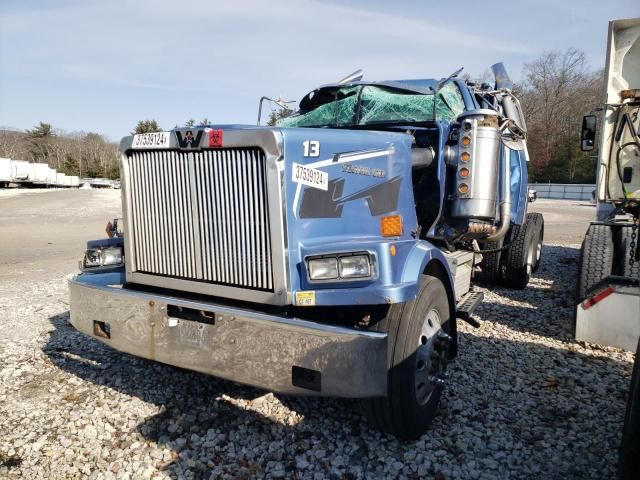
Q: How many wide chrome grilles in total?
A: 1